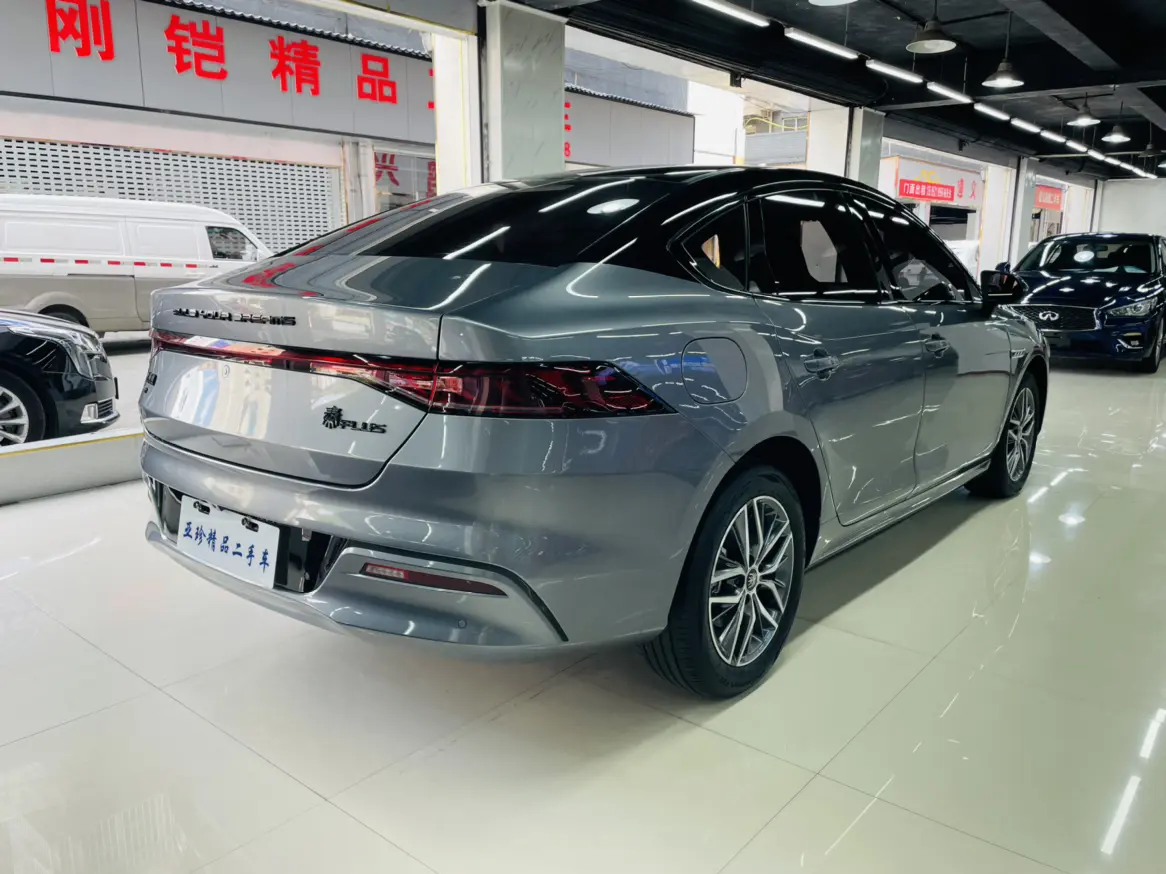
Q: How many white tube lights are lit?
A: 13